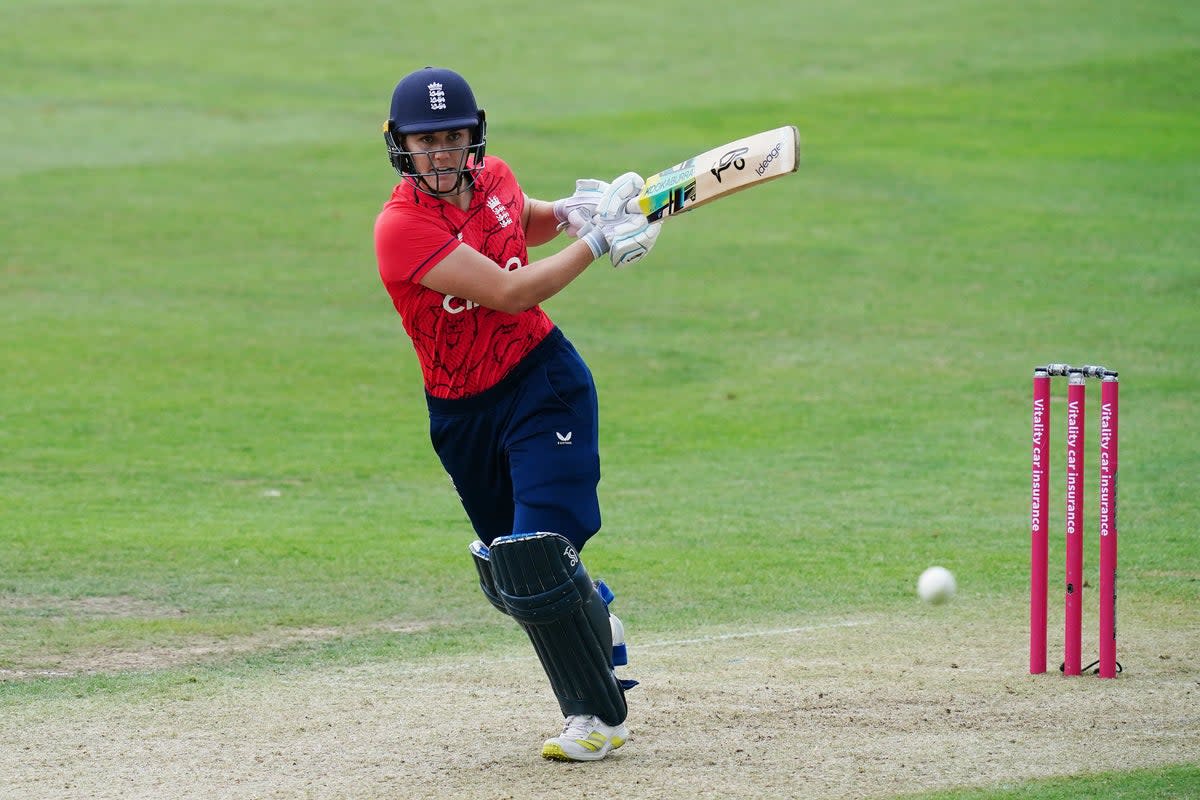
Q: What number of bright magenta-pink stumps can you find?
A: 3